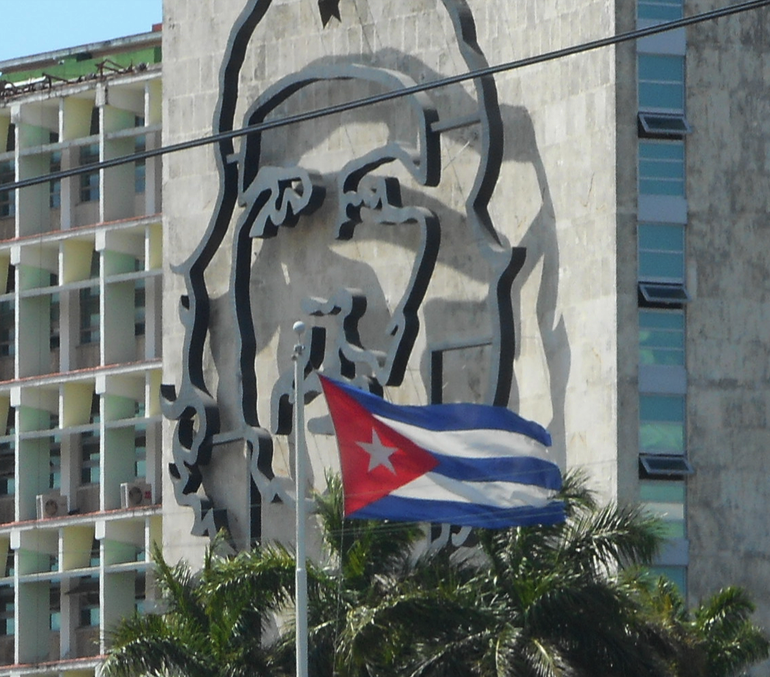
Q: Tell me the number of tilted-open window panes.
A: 3